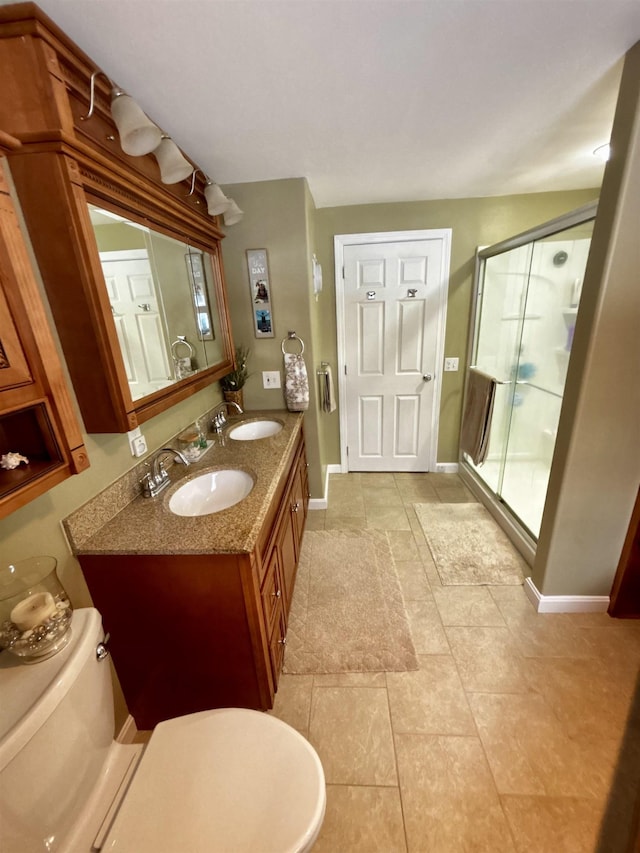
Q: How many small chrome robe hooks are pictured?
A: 2